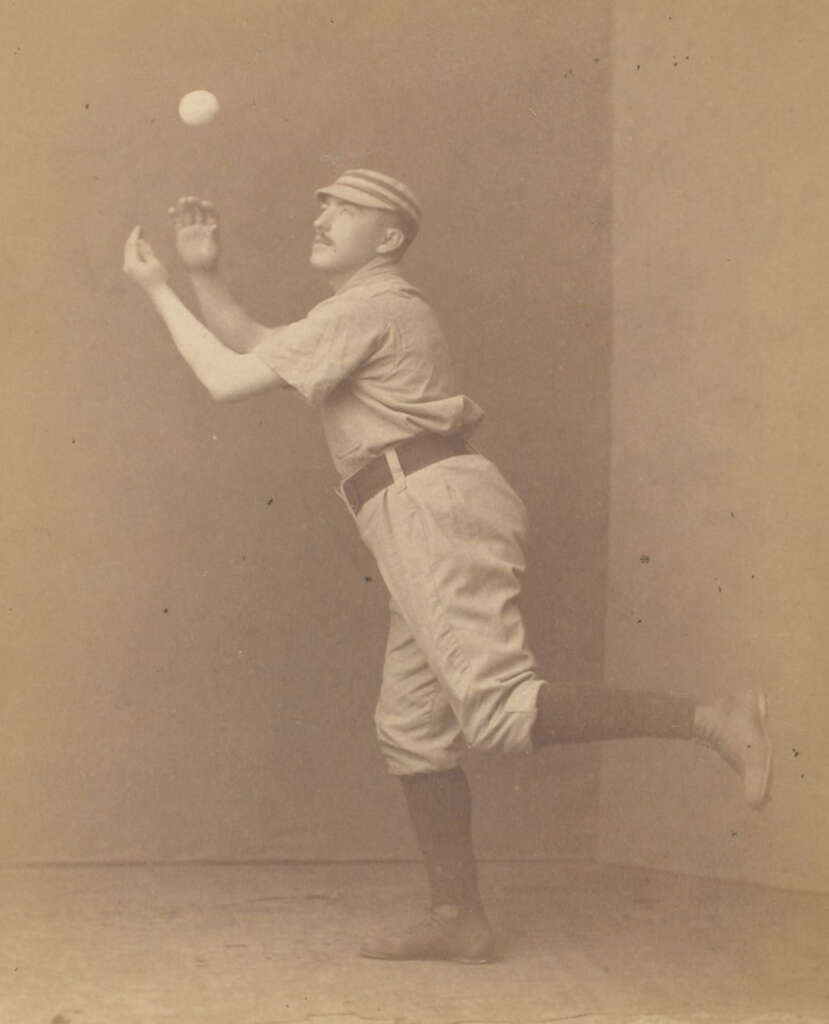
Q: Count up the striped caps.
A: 1